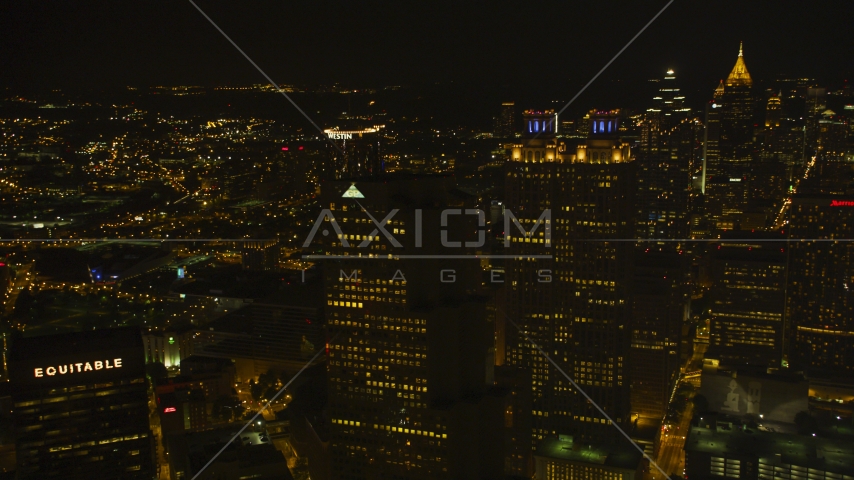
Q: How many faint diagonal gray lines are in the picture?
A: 4